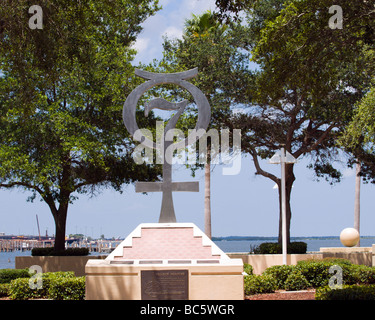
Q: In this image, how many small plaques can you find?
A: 4